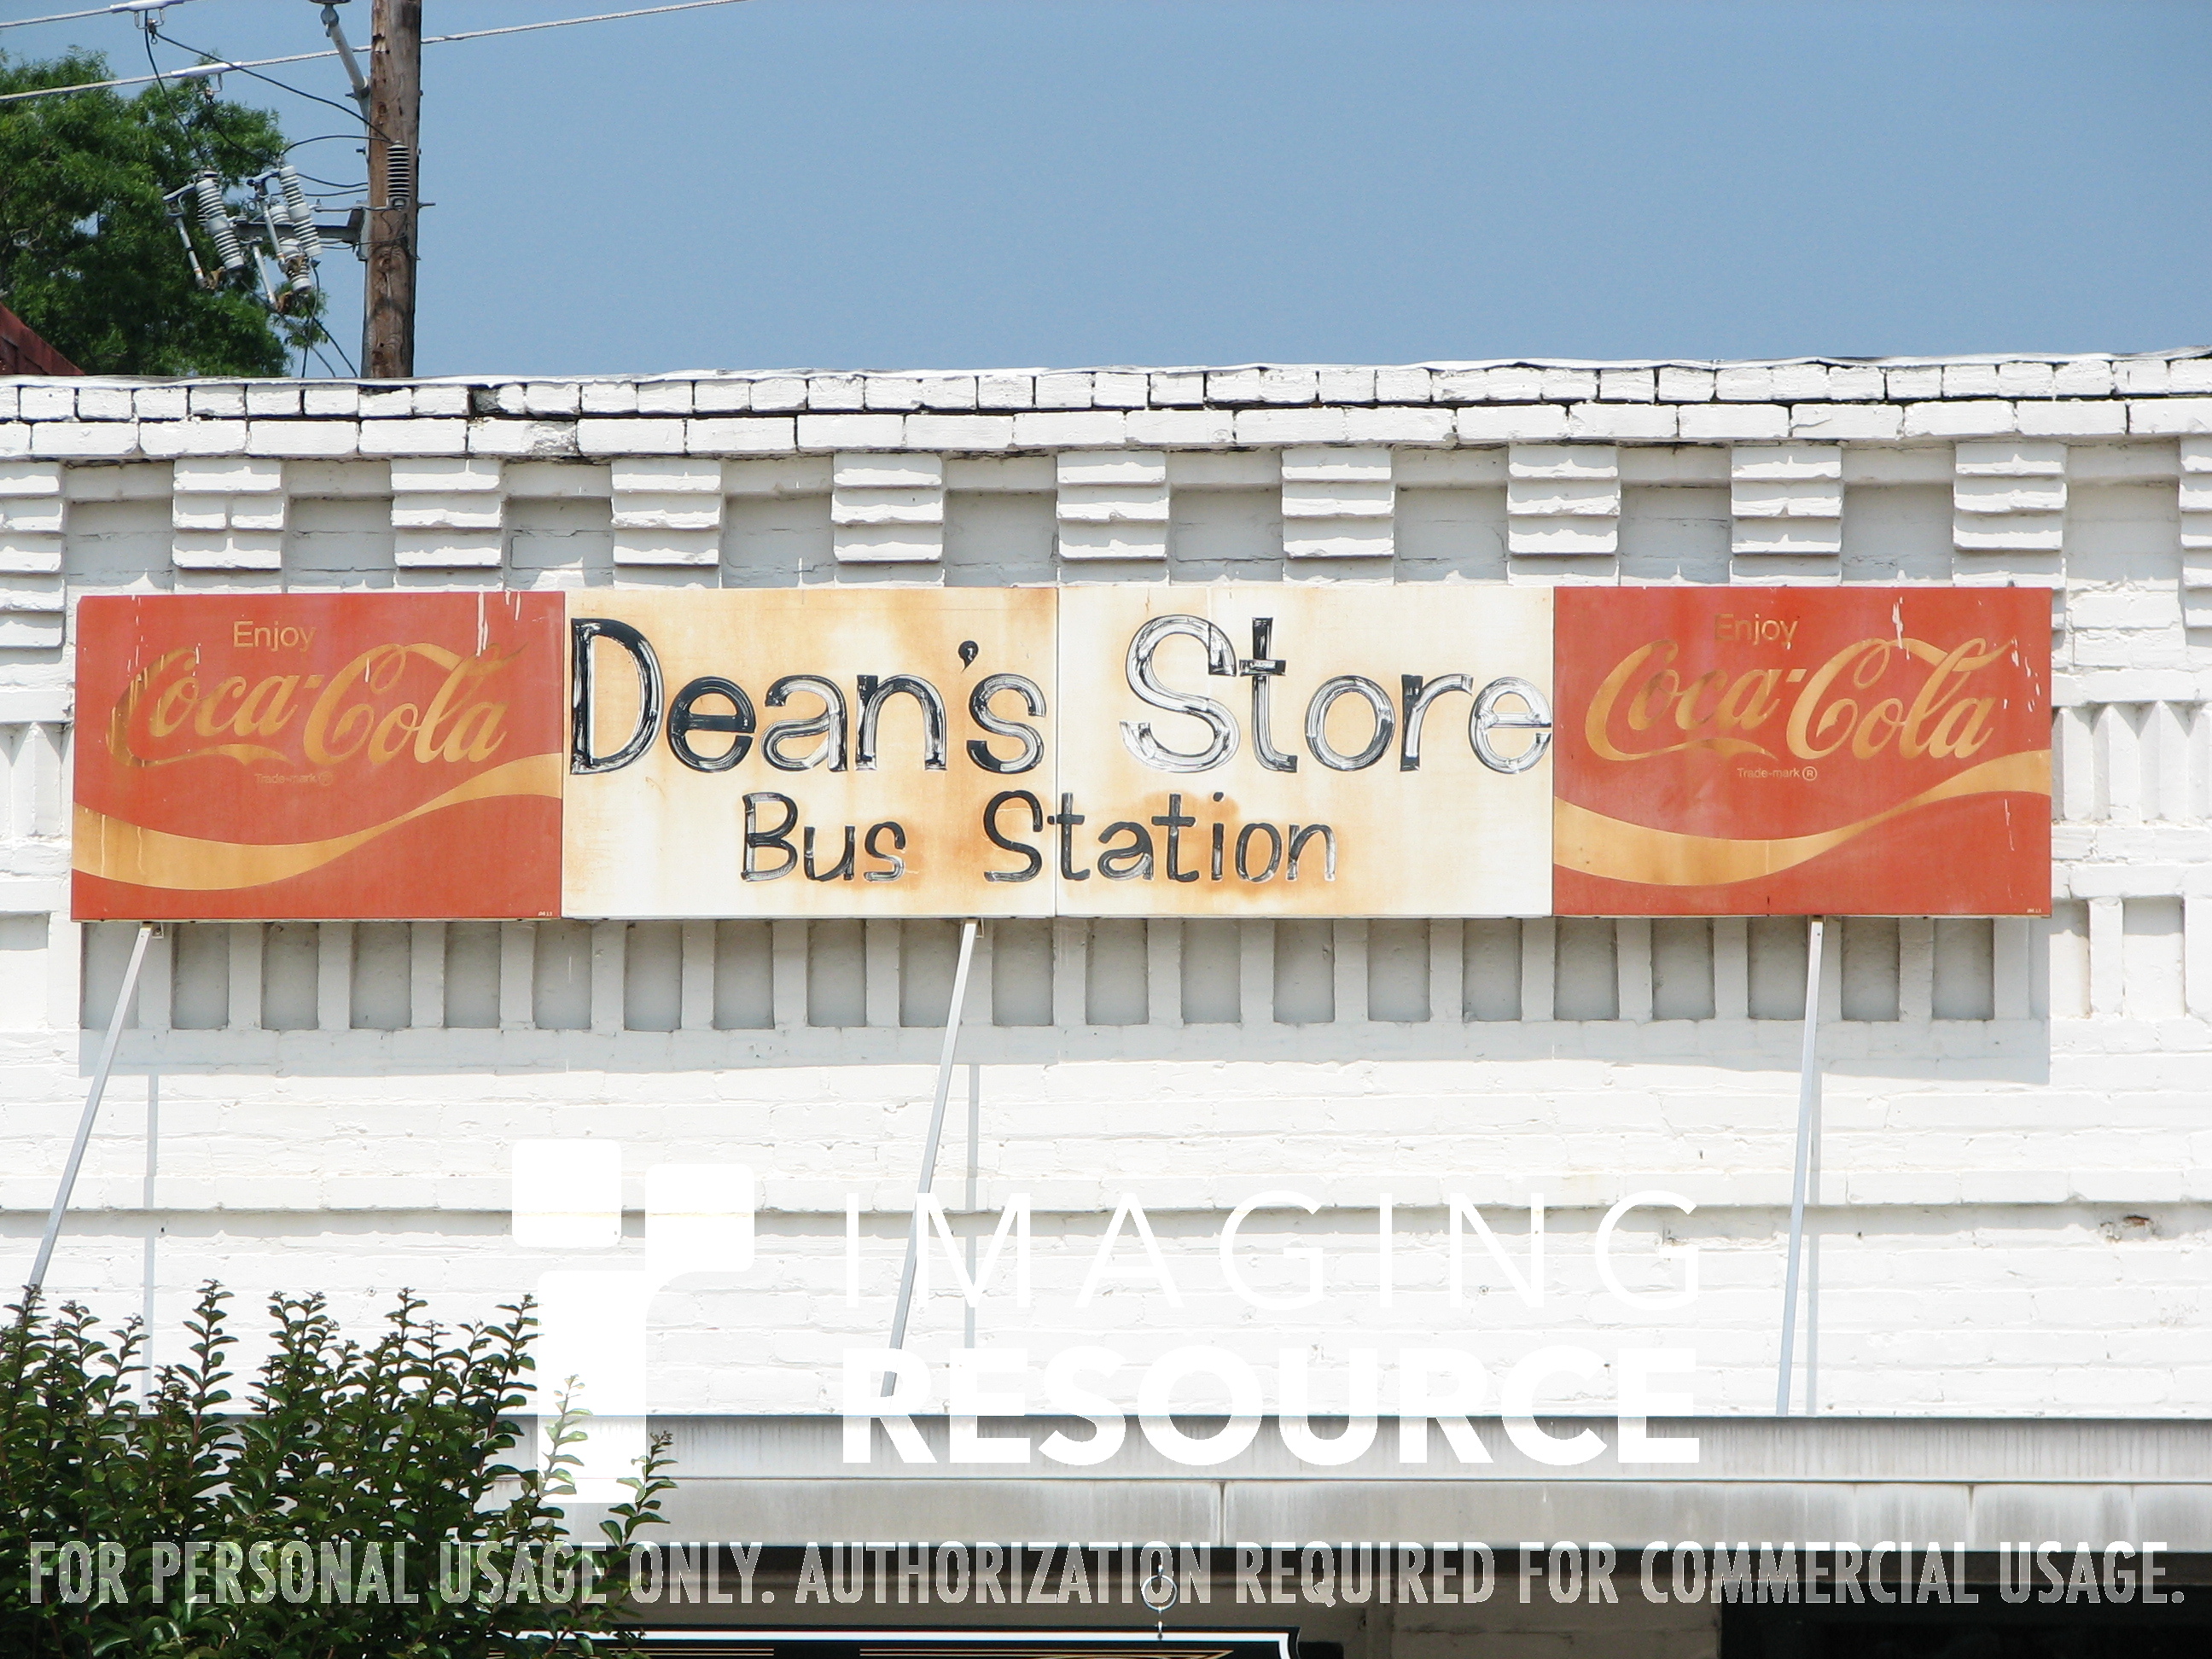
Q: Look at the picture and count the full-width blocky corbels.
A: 9